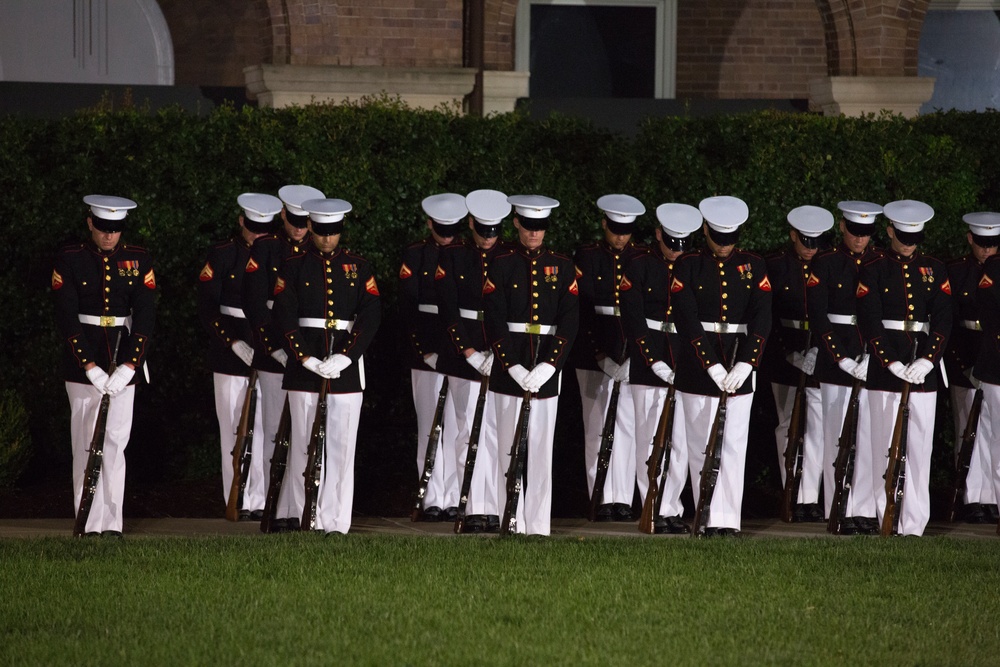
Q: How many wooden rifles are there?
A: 14